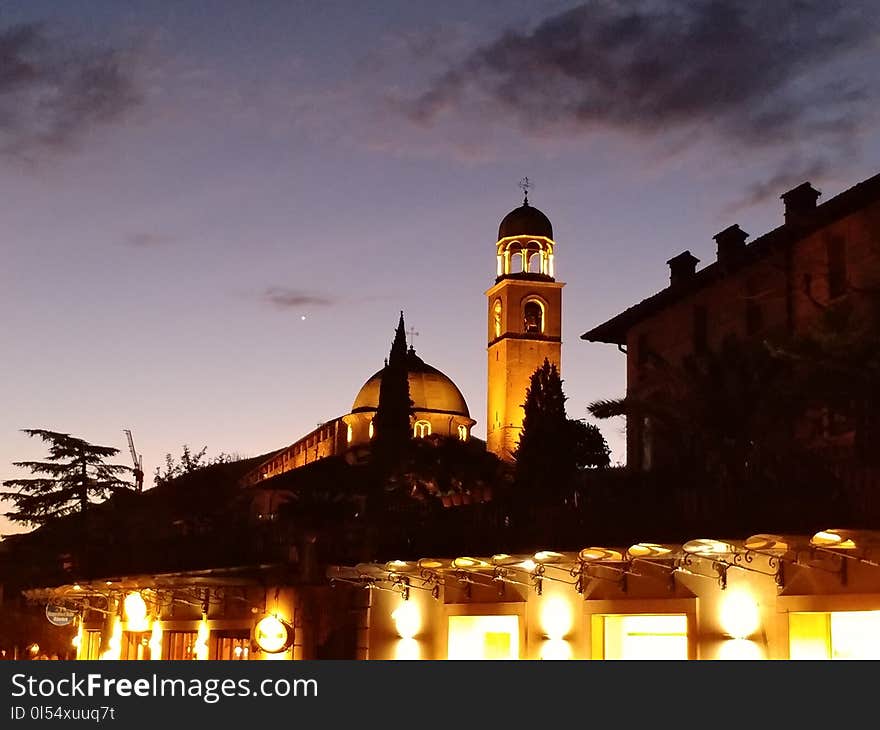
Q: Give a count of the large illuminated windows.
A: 3